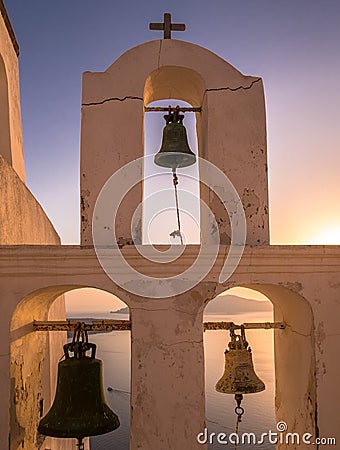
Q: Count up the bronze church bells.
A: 3